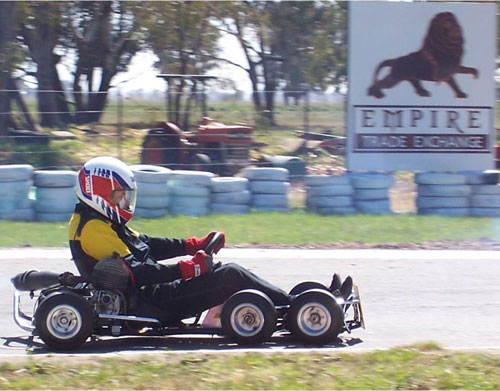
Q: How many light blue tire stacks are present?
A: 10